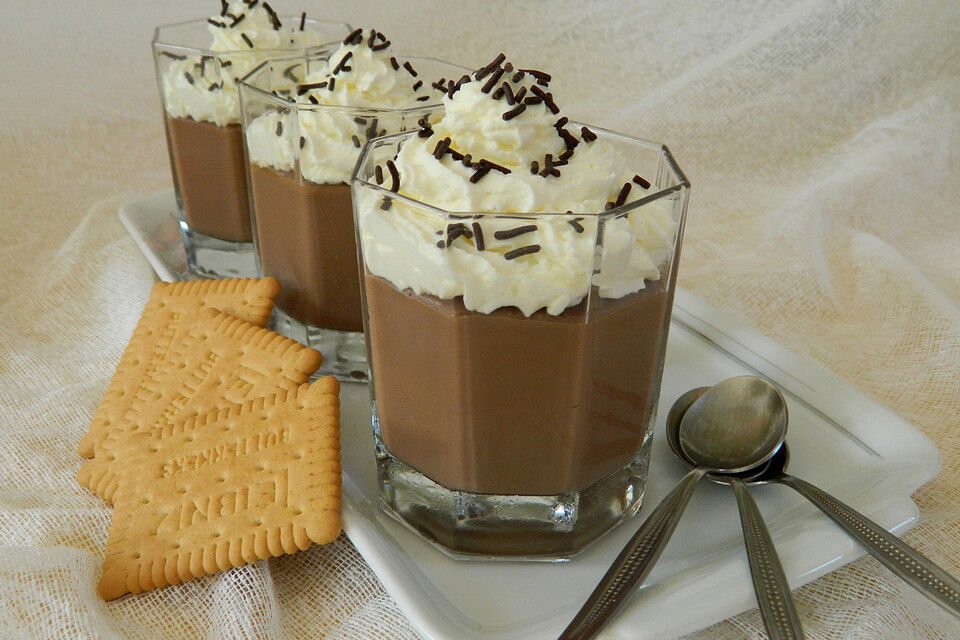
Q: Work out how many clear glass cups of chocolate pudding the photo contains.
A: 3